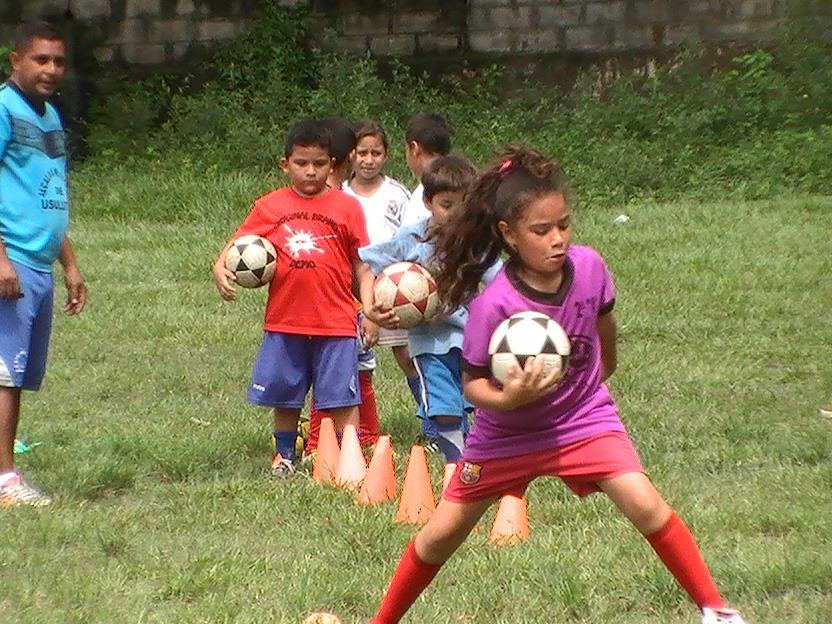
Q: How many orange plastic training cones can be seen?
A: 6